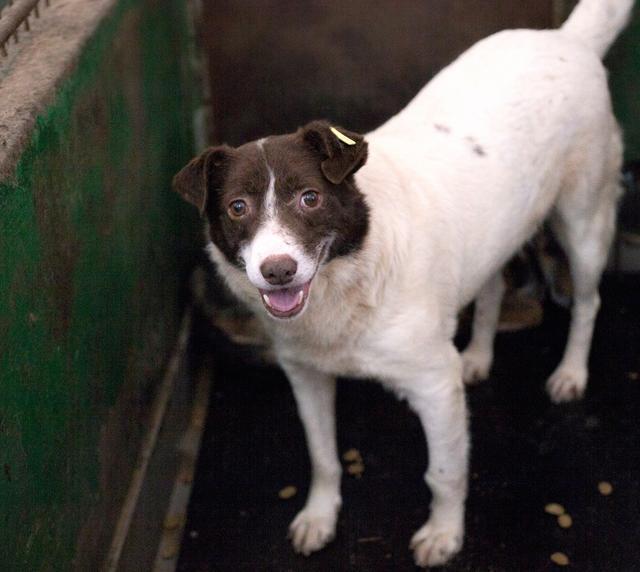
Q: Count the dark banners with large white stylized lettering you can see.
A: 0